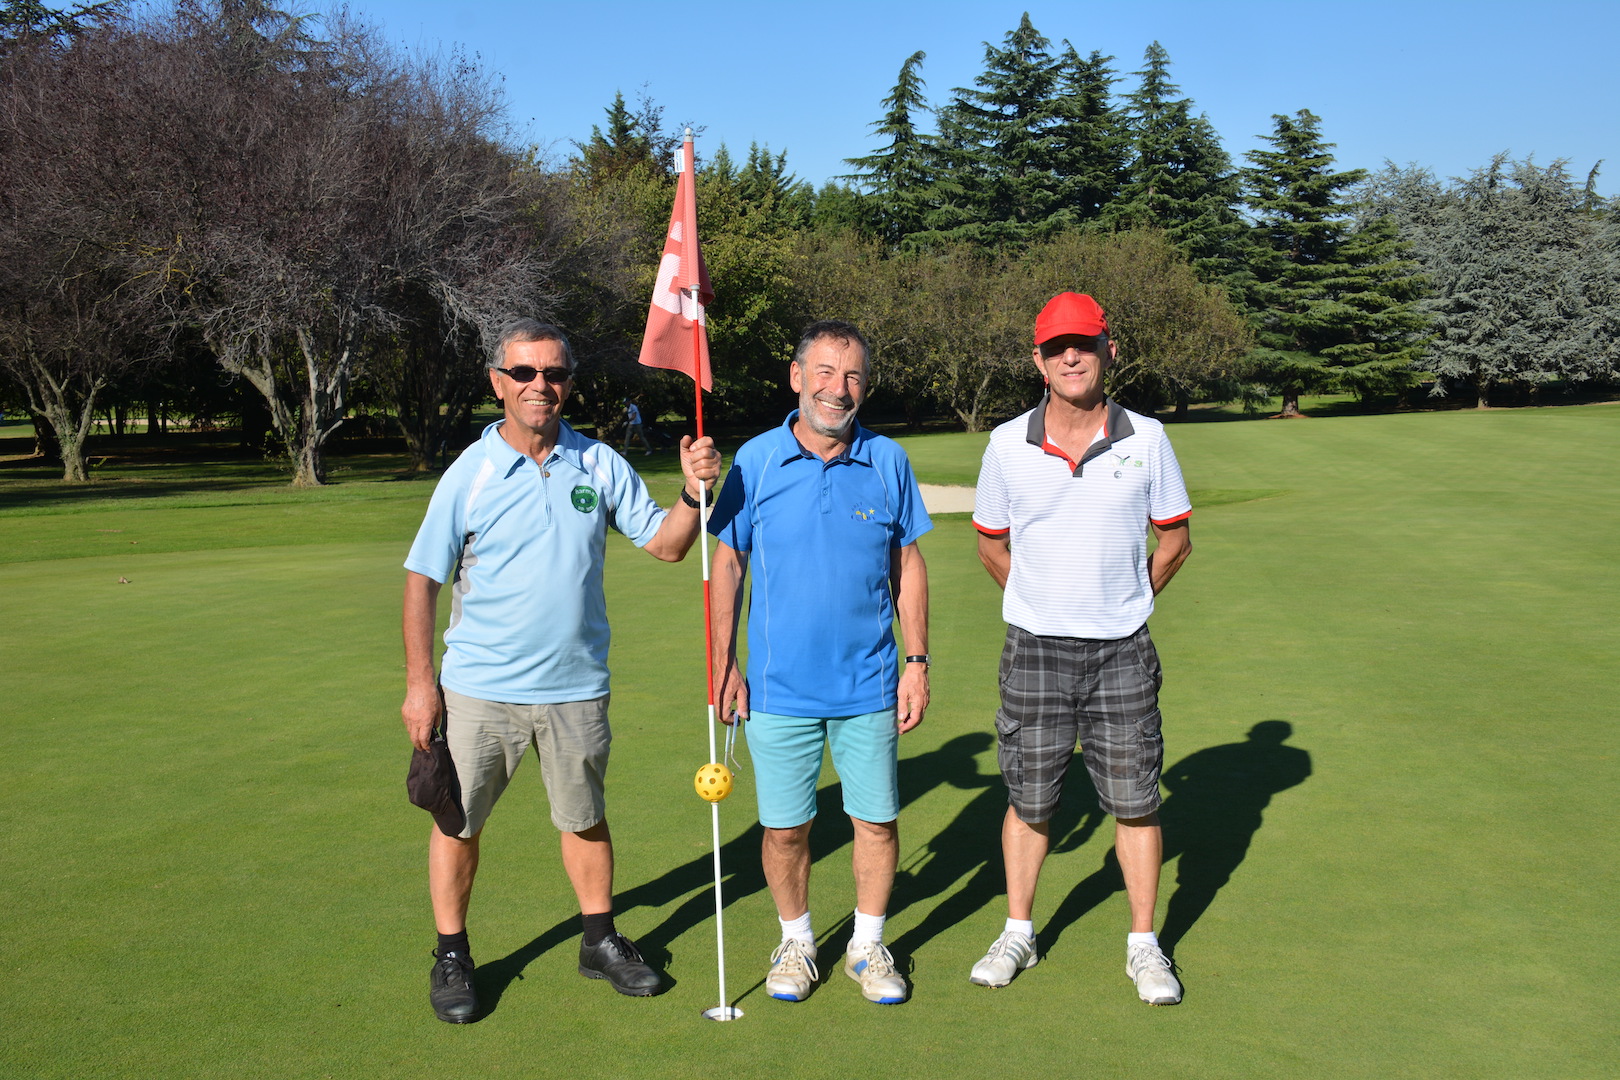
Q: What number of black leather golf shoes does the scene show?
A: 2